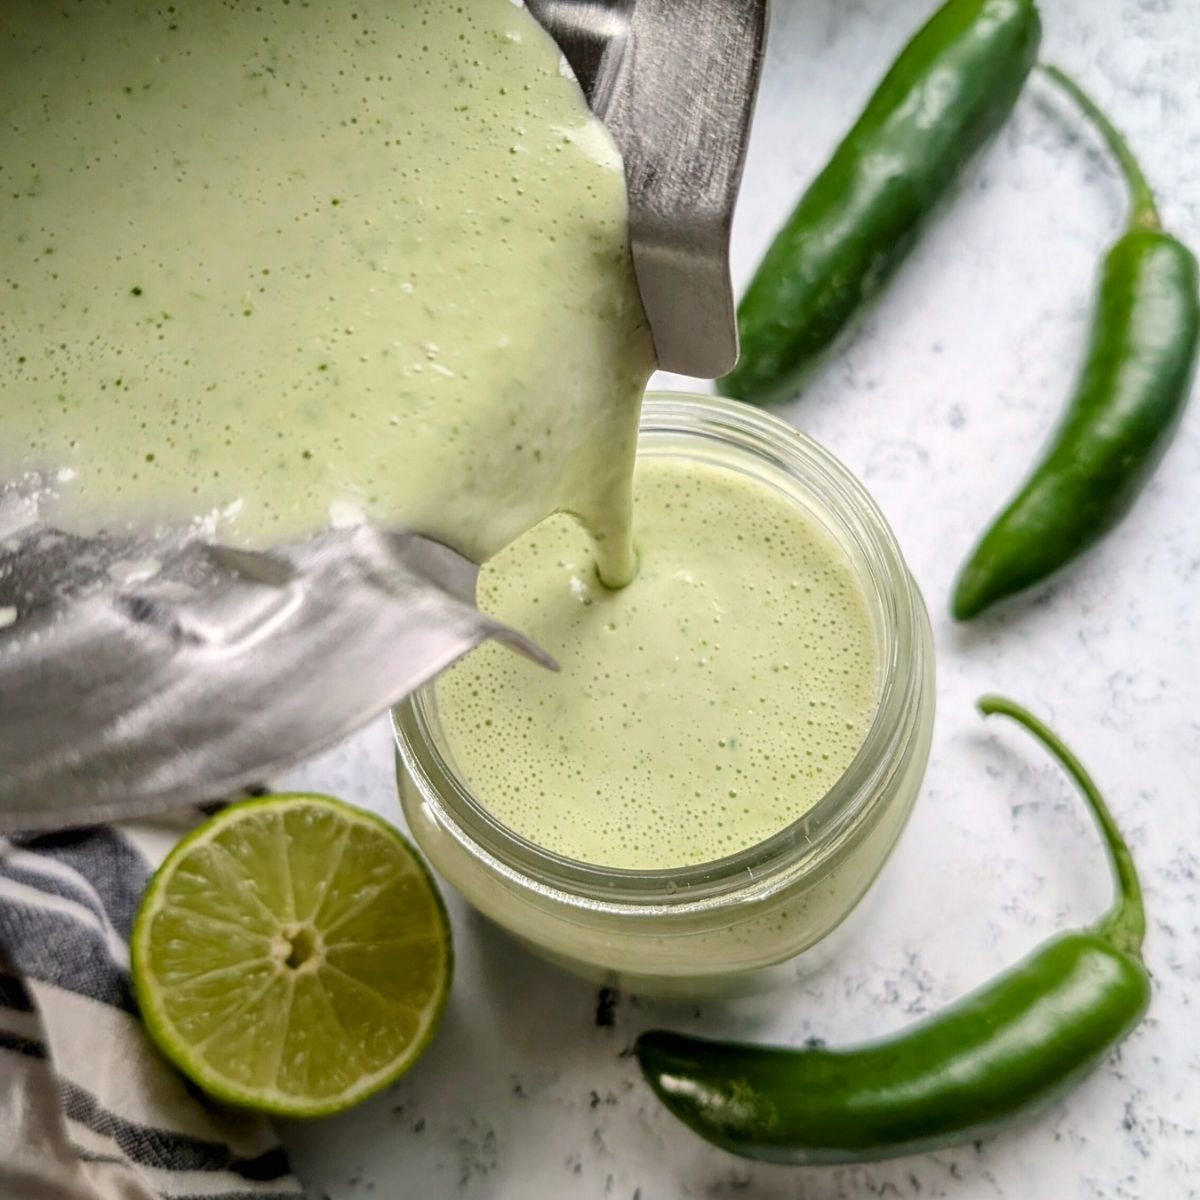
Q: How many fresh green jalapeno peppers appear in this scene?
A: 3